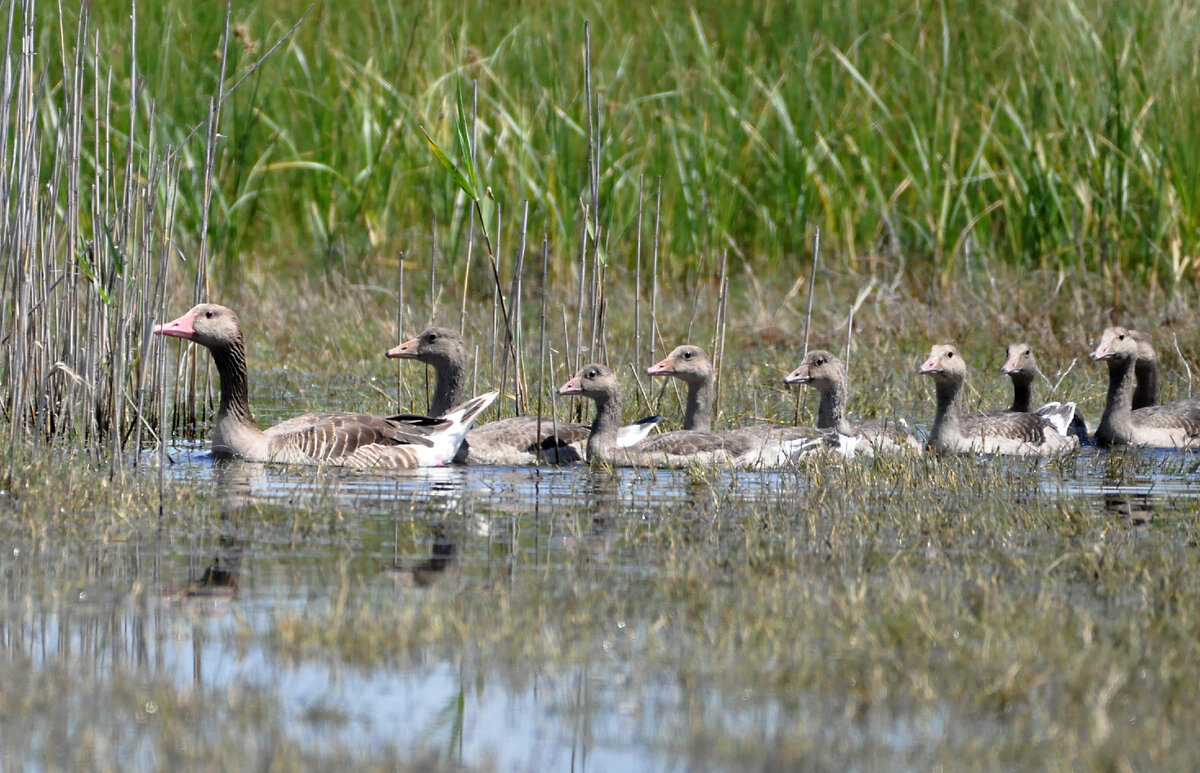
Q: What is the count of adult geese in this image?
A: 1